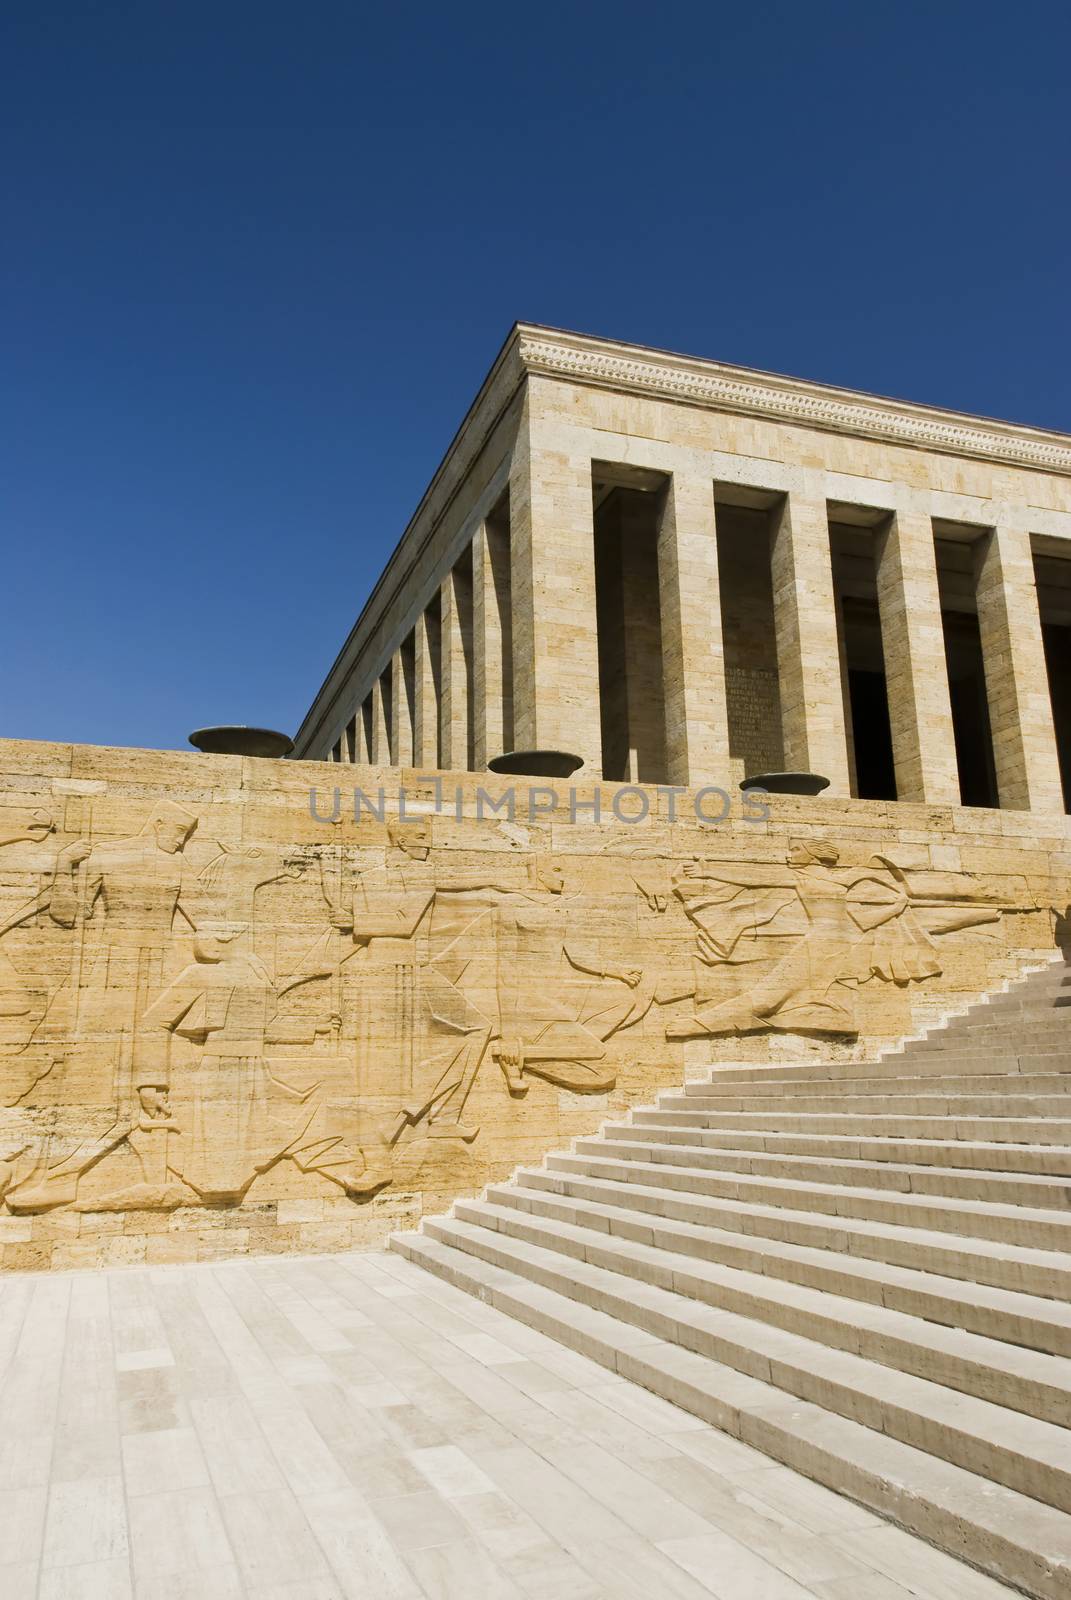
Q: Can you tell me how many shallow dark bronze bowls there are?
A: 3